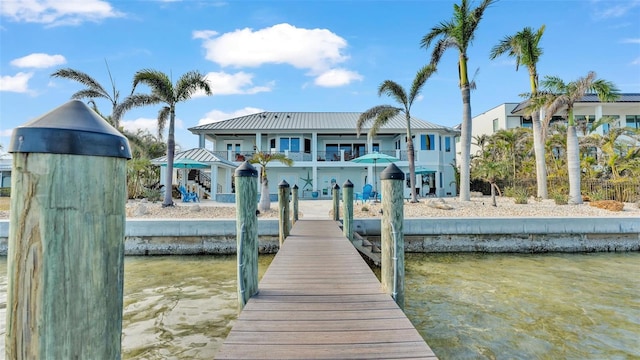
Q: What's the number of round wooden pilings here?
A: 7